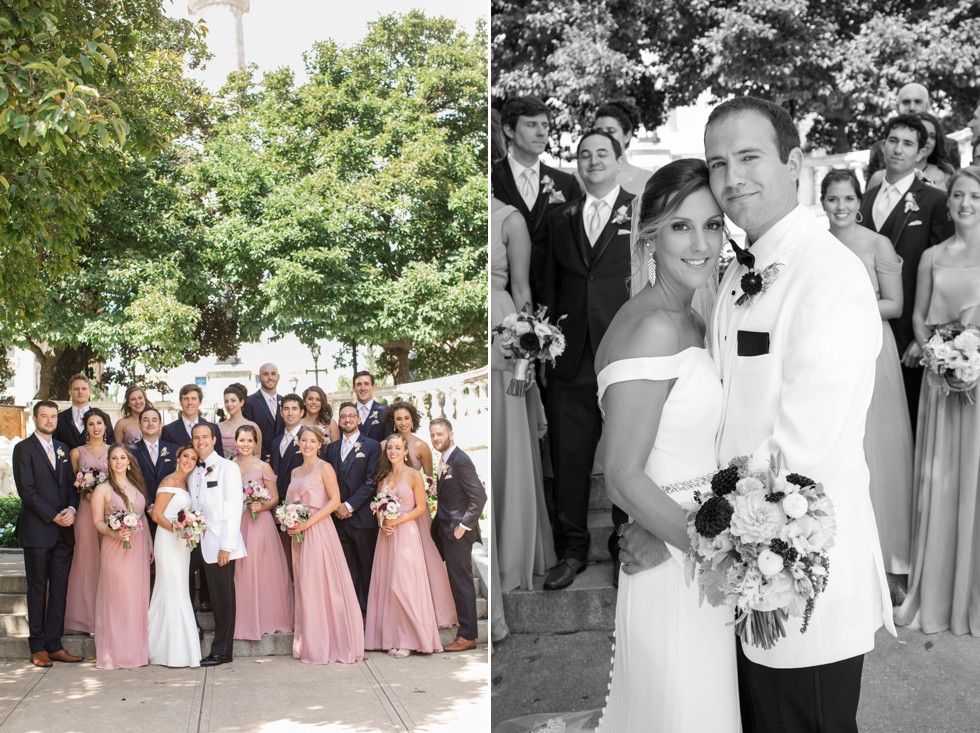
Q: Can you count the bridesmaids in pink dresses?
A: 9